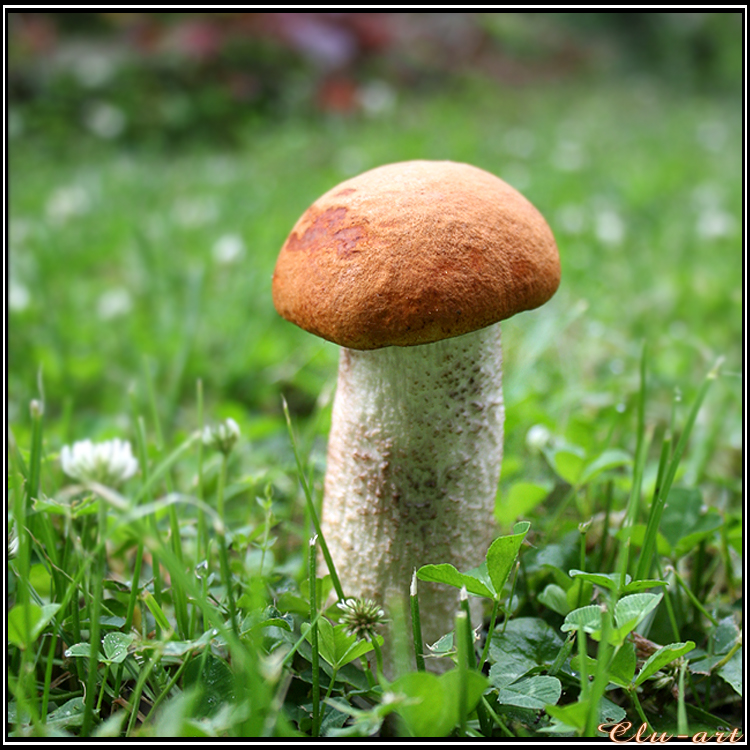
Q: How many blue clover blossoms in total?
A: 0